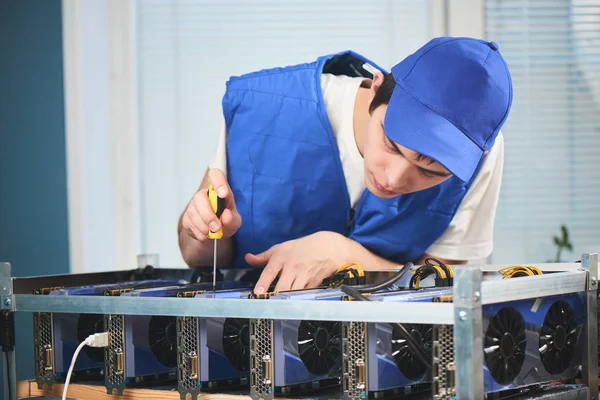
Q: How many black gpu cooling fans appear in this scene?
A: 7